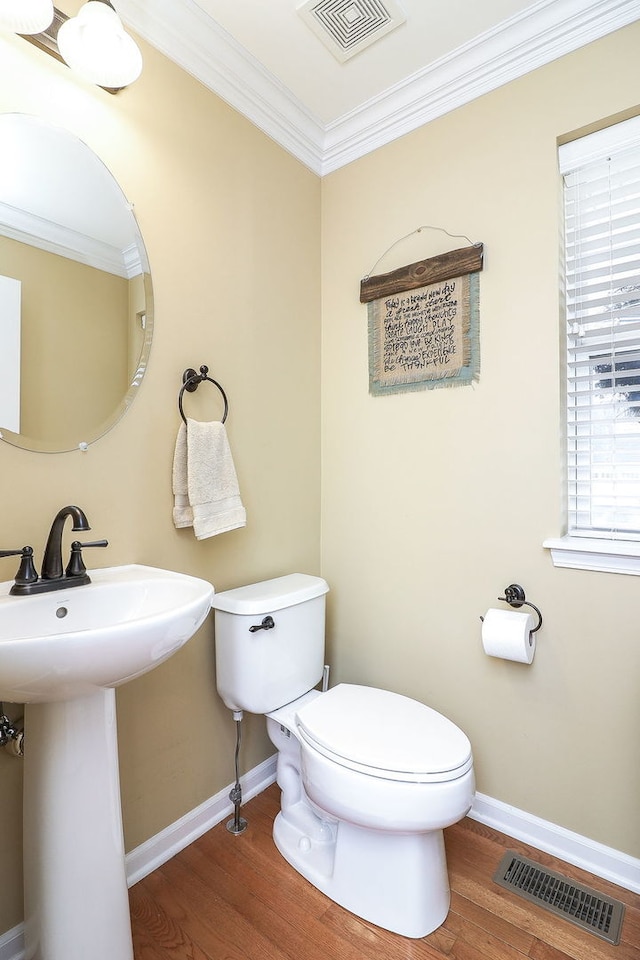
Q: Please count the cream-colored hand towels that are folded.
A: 1